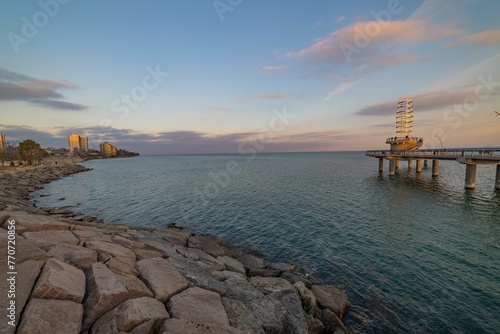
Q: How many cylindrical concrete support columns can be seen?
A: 9